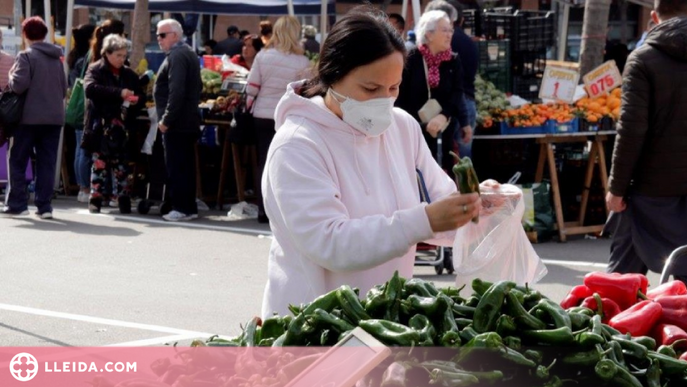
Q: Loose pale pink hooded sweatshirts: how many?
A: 1